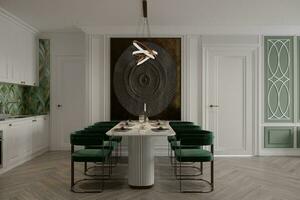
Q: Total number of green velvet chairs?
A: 6